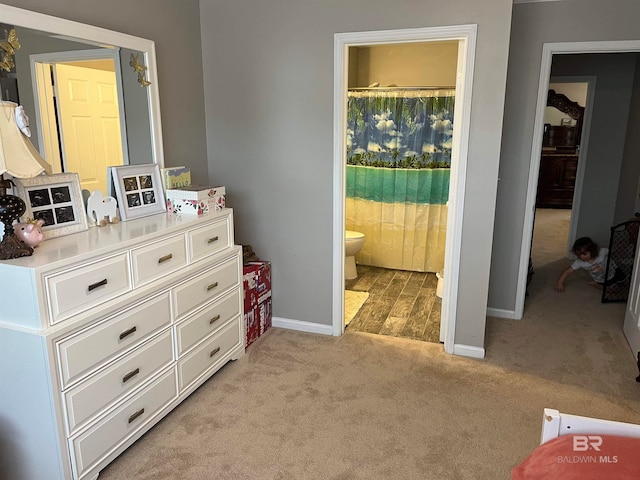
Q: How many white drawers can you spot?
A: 9